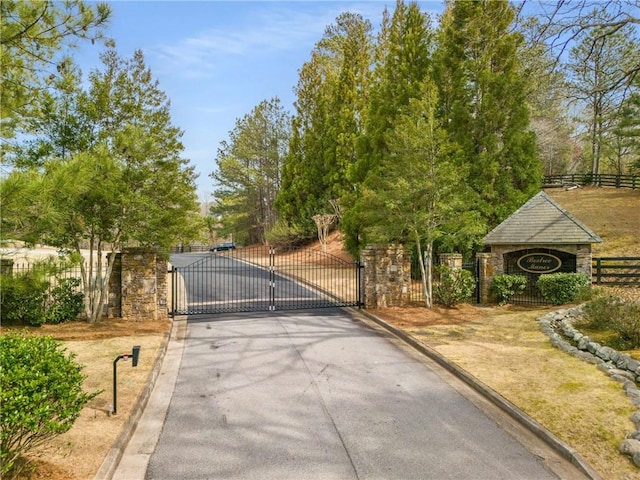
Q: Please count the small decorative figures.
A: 0